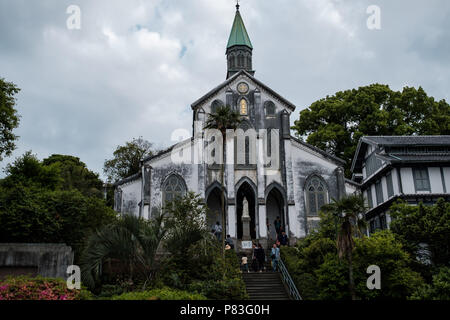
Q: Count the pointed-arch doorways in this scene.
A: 3